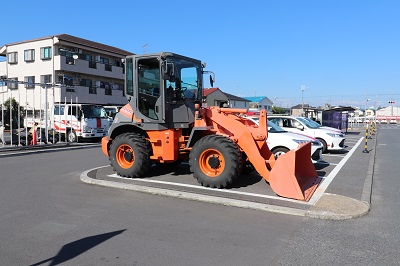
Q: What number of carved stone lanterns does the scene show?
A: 0